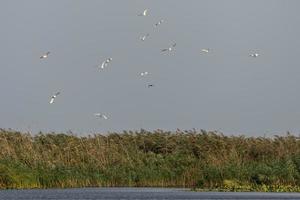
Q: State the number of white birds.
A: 11